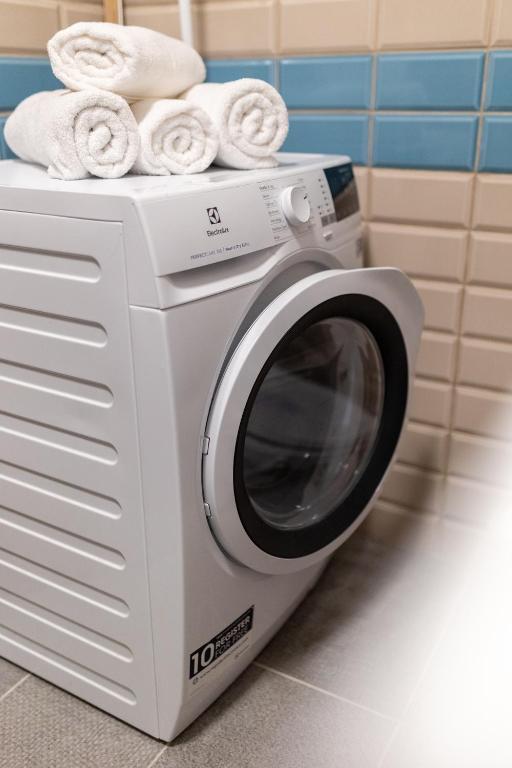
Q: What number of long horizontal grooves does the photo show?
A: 9